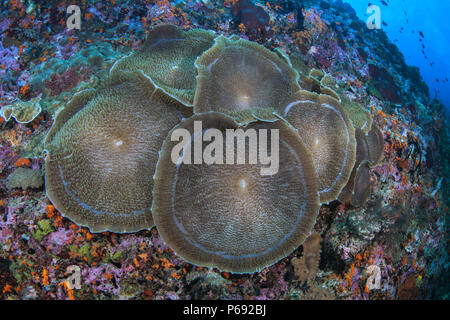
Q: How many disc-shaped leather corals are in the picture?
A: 5